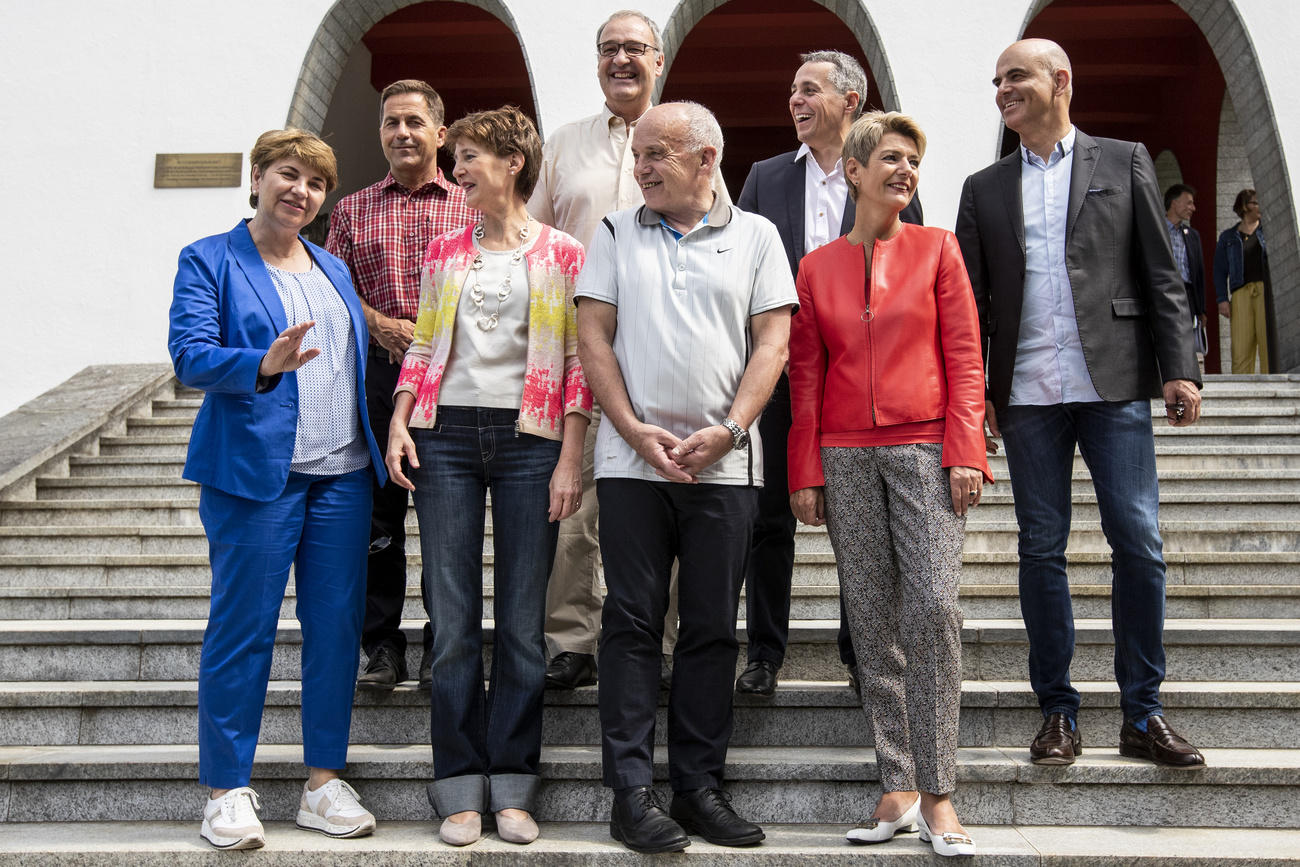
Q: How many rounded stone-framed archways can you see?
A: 3